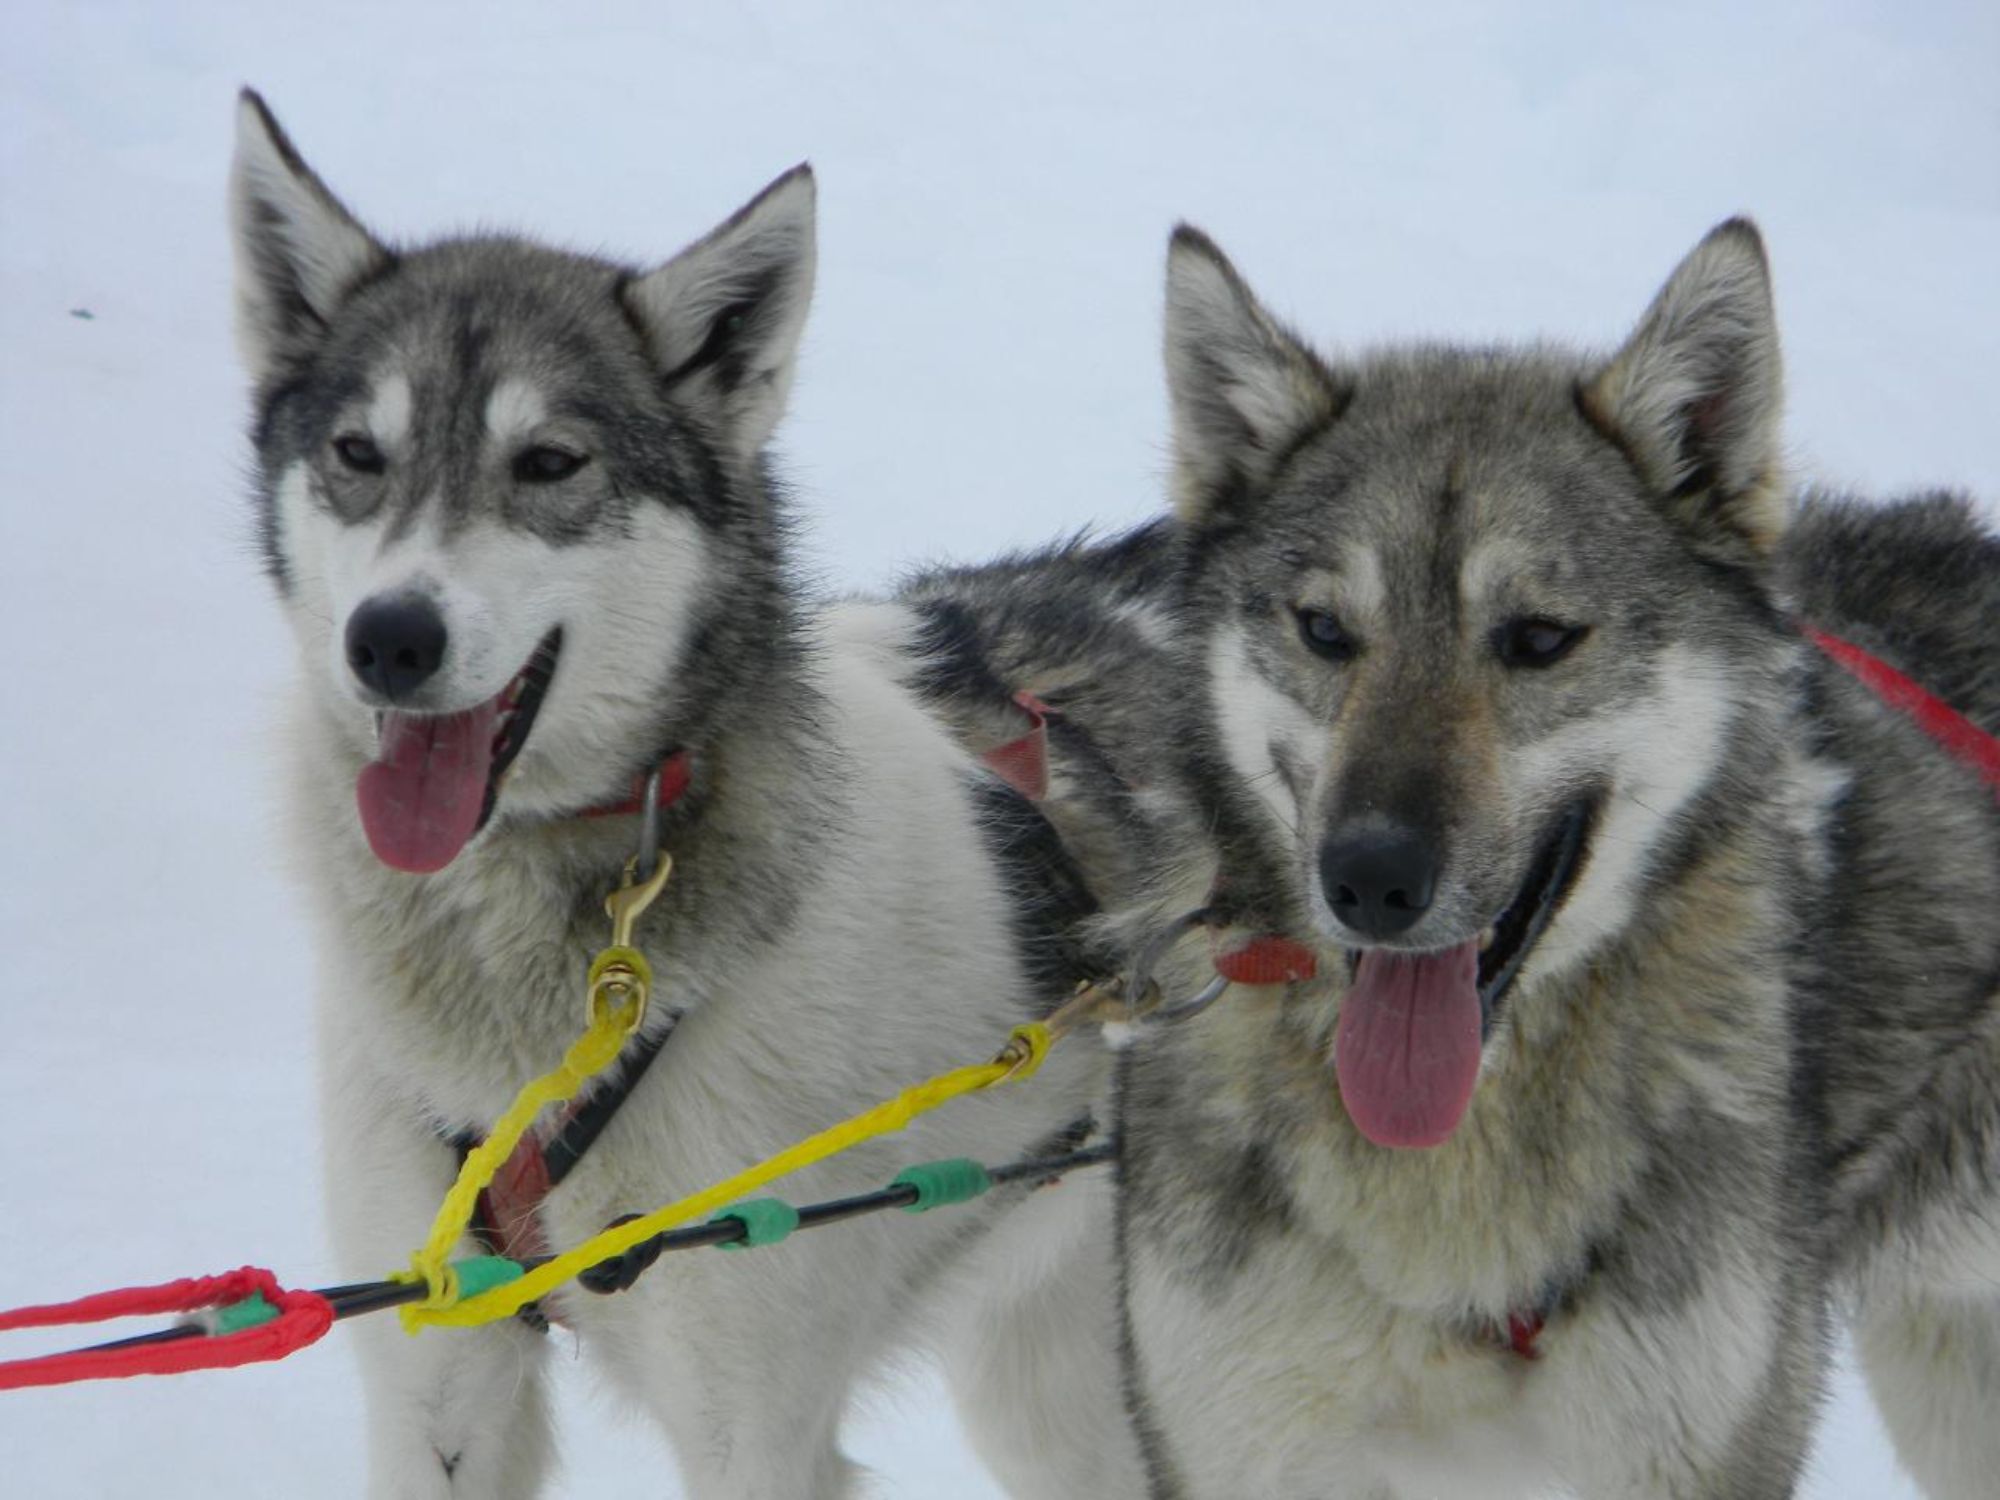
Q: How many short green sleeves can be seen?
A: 4